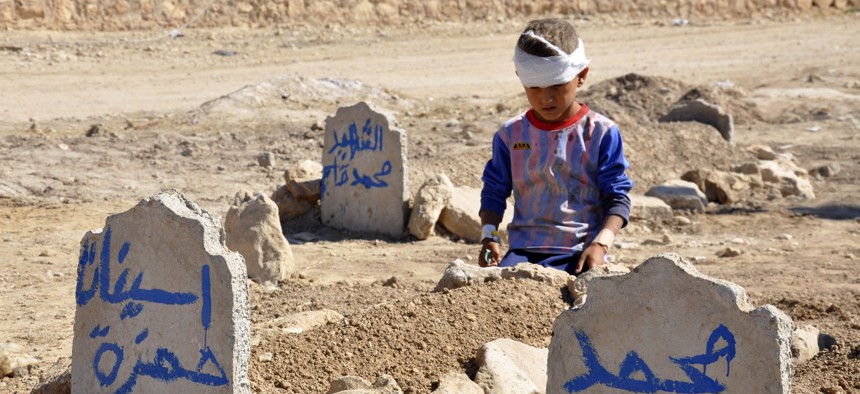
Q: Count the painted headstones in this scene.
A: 3